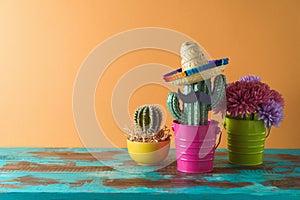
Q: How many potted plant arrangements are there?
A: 3